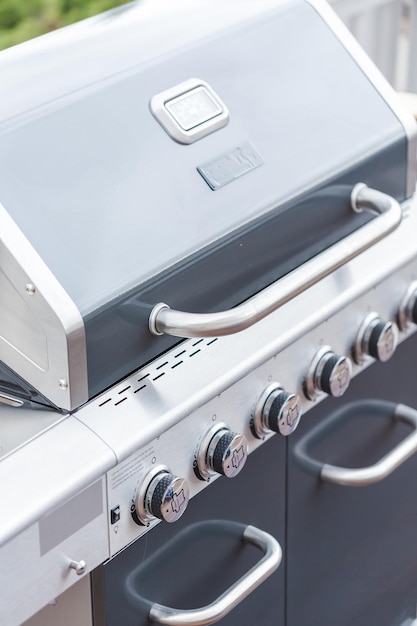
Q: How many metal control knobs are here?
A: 6